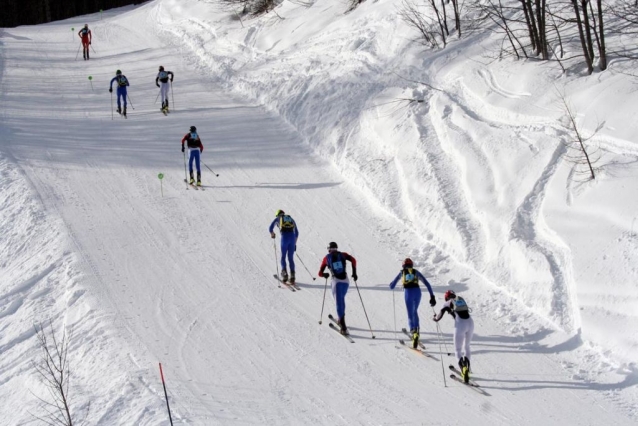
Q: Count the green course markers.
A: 4